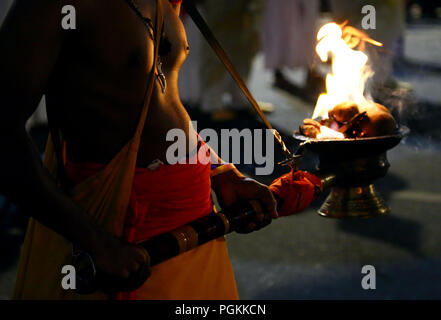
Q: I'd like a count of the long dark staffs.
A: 1